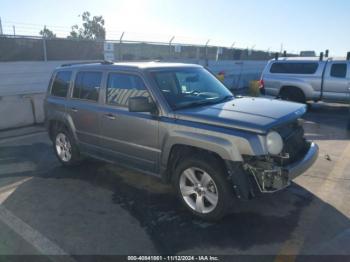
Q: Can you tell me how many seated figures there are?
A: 0